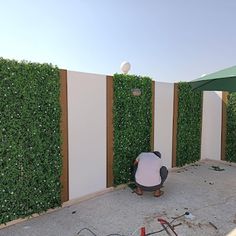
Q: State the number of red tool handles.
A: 2